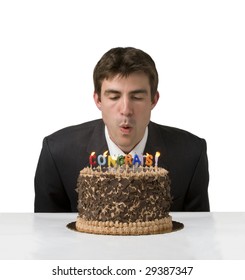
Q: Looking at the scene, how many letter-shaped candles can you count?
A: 8